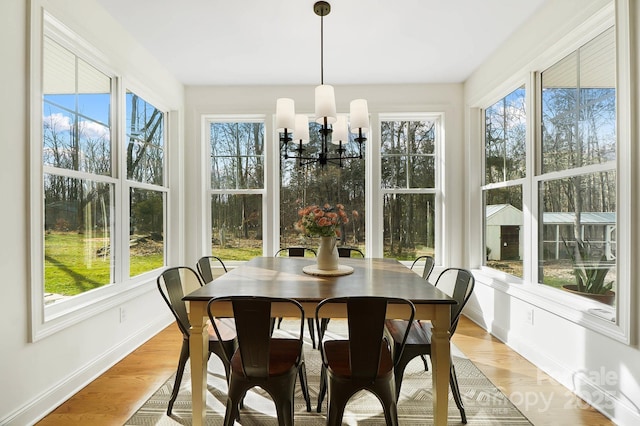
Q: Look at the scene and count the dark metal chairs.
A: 8